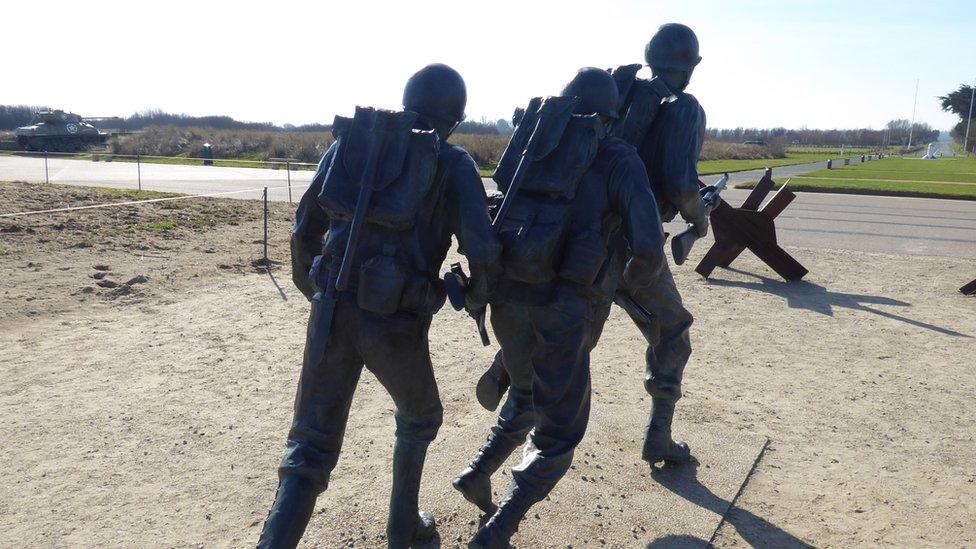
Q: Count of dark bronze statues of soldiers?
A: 3